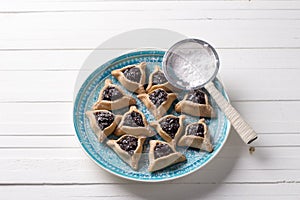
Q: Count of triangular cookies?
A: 11